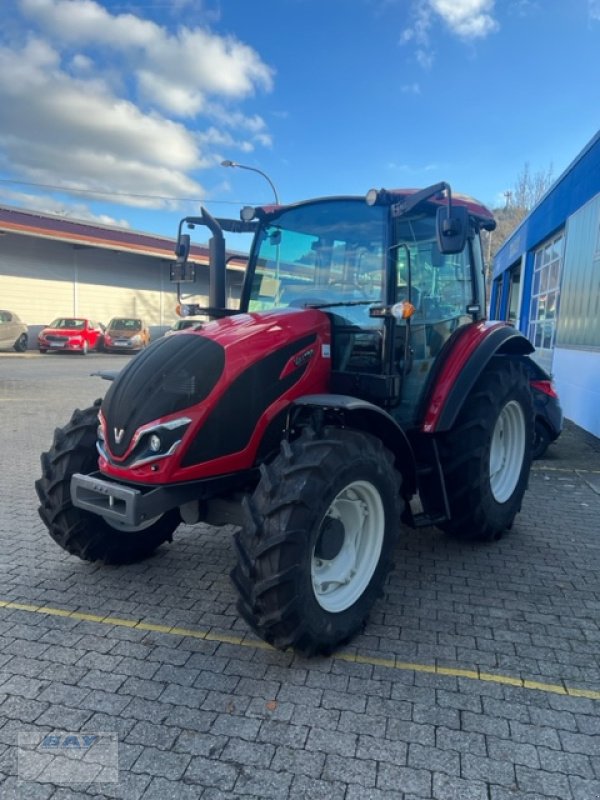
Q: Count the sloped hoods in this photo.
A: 1